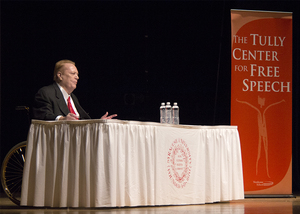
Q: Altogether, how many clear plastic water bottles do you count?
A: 3